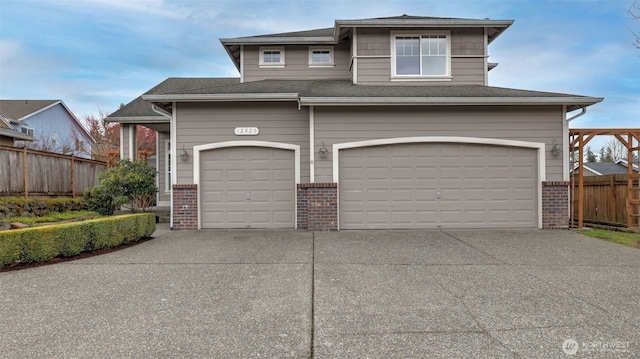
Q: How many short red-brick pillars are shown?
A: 3